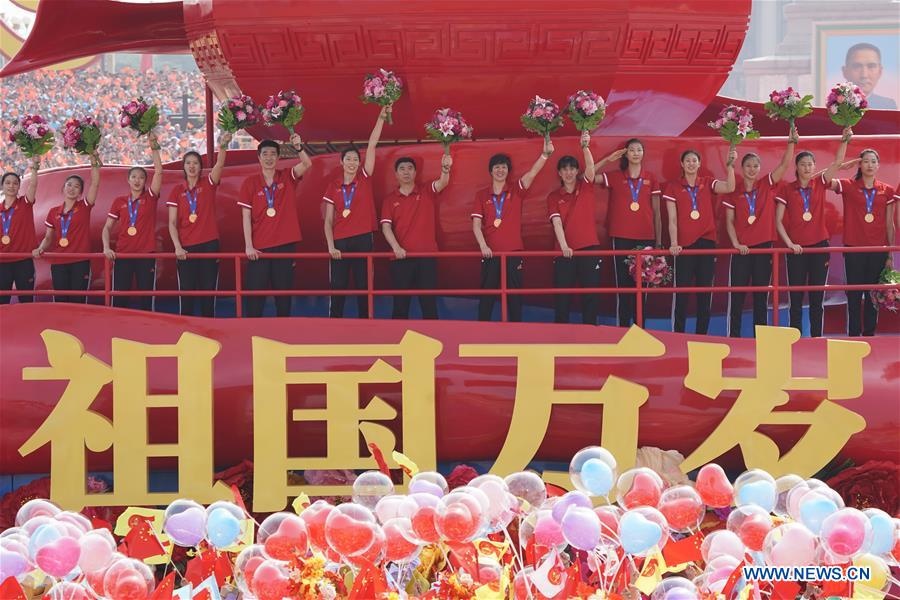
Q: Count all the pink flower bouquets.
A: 14